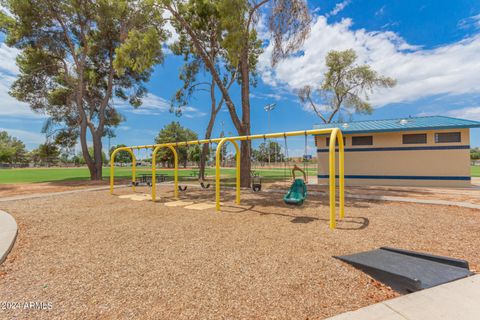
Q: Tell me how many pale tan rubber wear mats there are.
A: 4